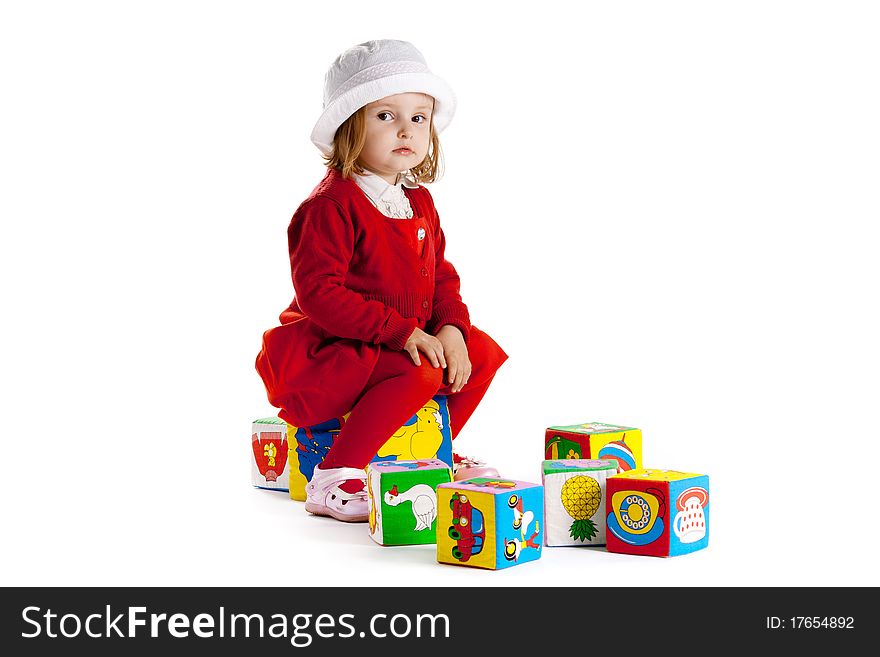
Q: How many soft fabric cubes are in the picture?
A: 7